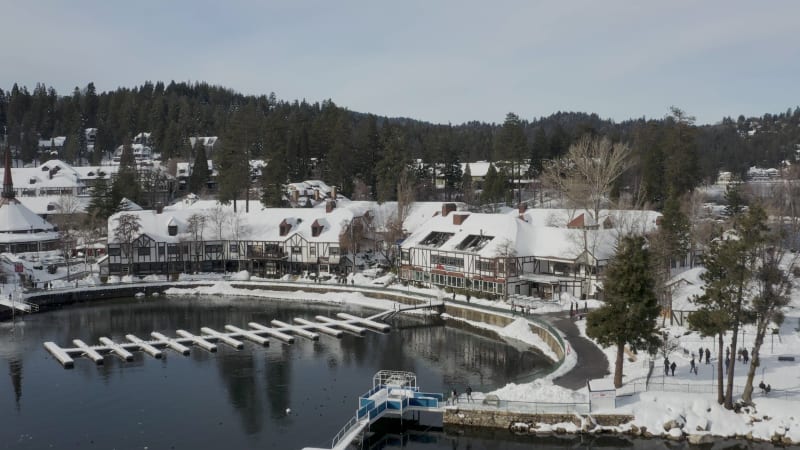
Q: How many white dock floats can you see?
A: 13